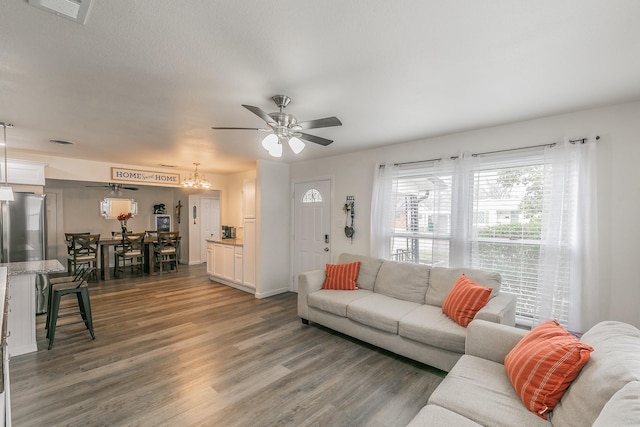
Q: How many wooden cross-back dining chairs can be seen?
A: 6